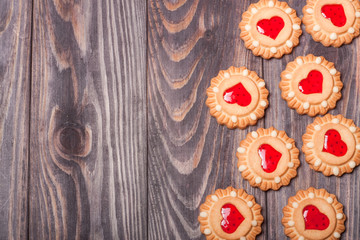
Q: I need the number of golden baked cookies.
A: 8